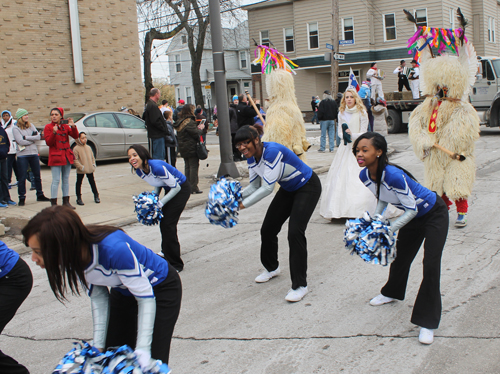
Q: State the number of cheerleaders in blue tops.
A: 5